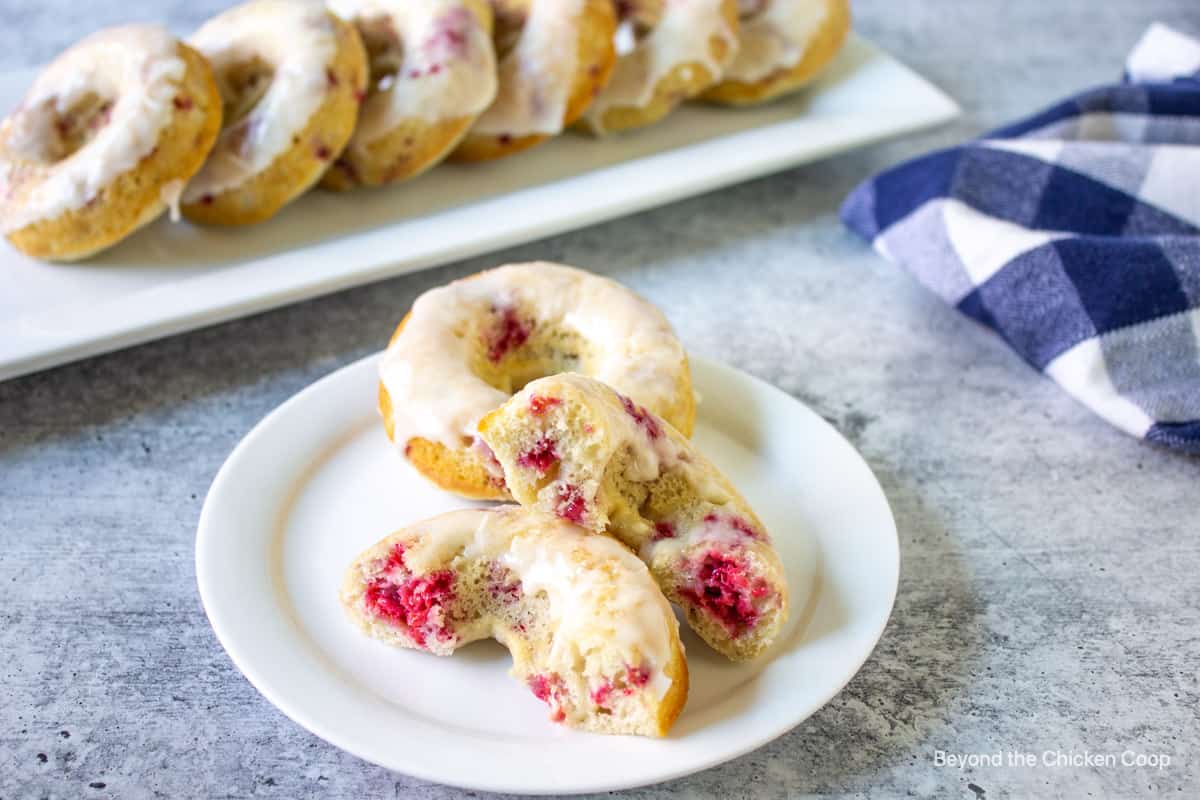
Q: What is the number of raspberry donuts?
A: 8